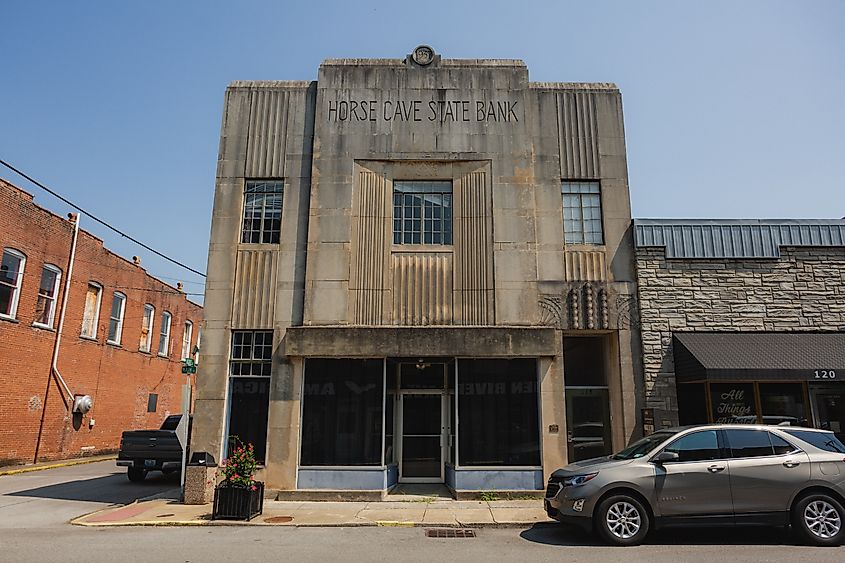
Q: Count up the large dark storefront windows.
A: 2